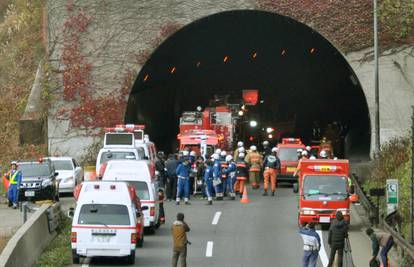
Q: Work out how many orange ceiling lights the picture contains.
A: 7